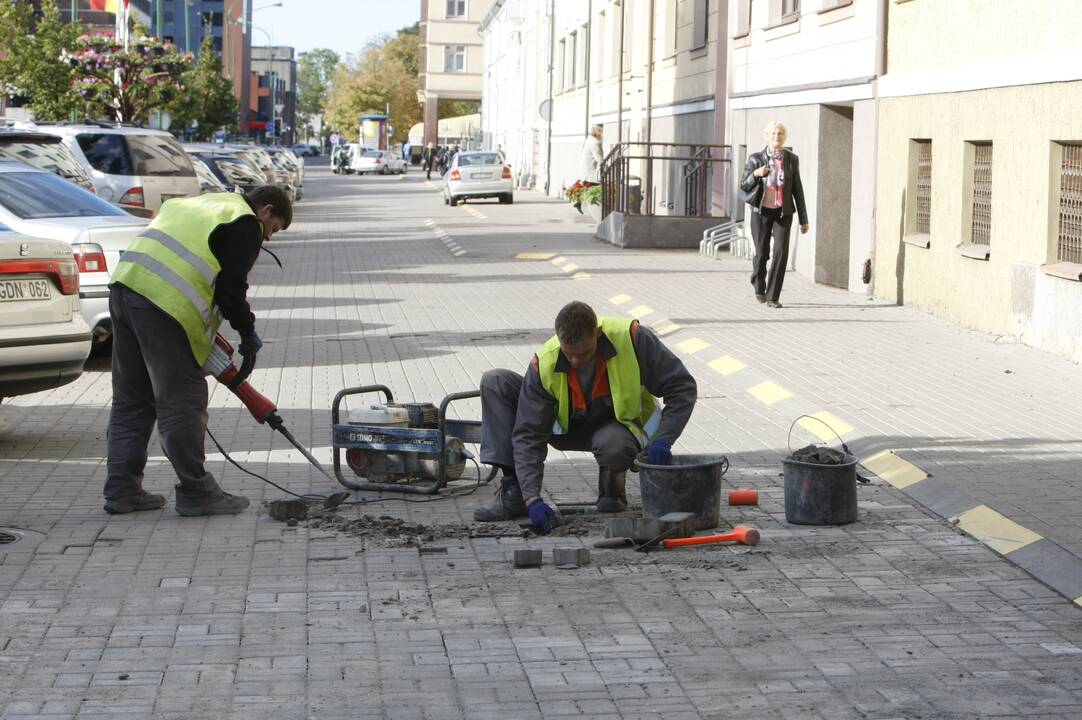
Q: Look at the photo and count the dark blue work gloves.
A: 3